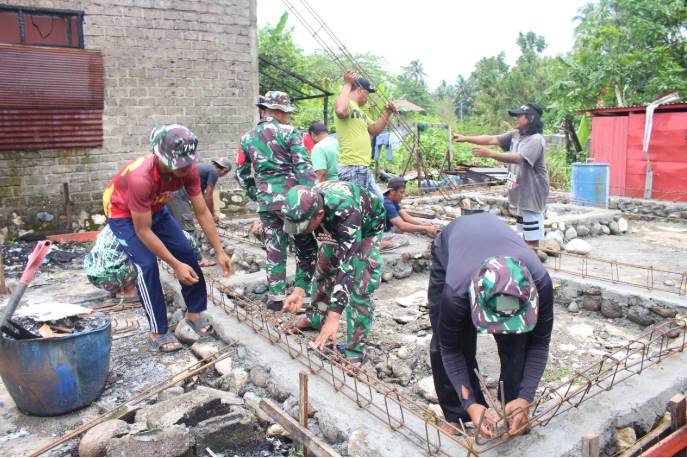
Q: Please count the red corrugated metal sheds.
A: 1